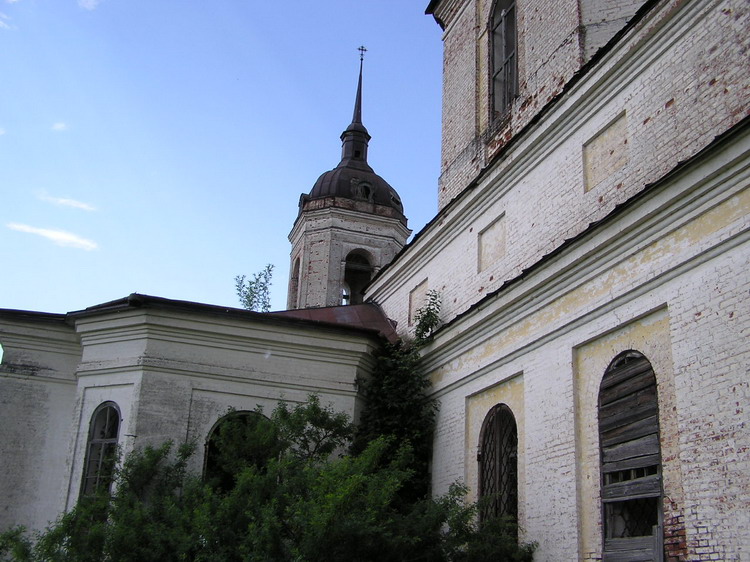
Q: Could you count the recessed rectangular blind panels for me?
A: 3